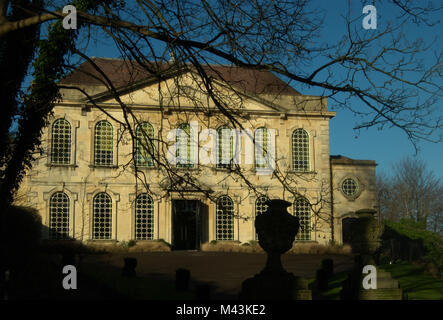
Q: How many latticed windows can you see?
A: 14